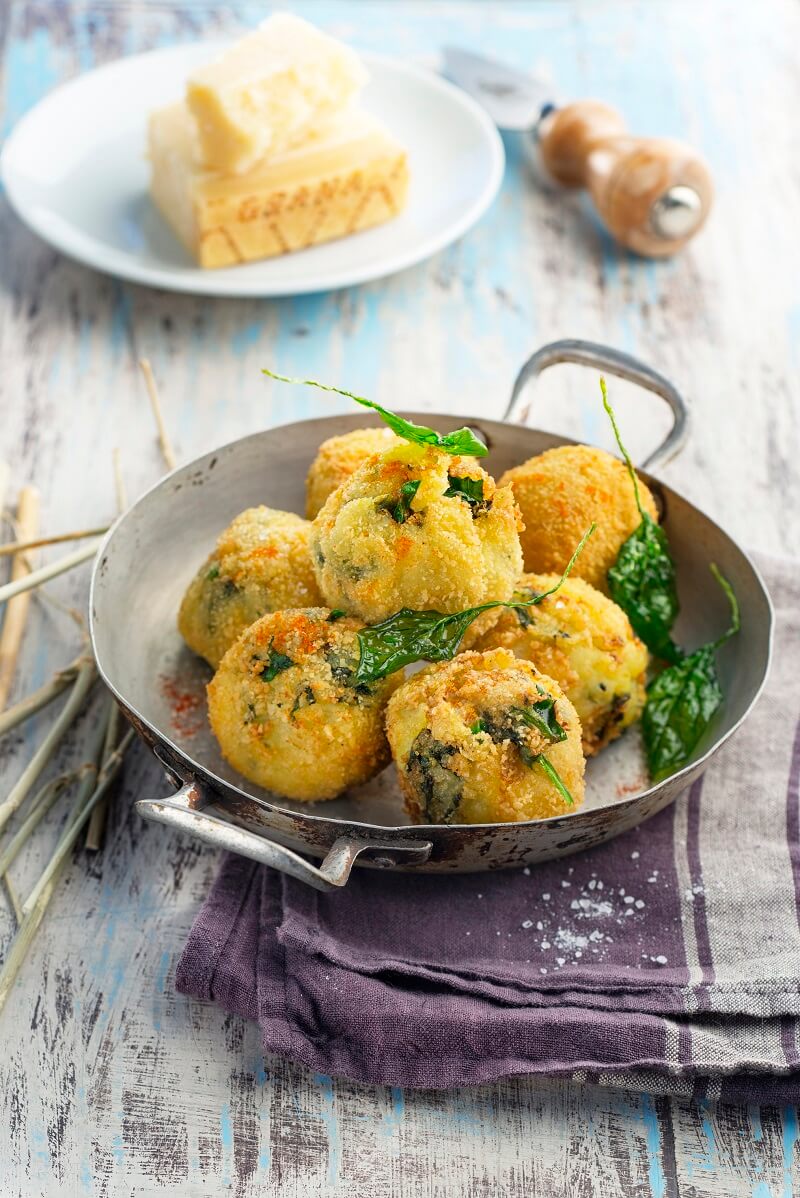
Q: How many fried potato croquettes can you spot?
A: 7